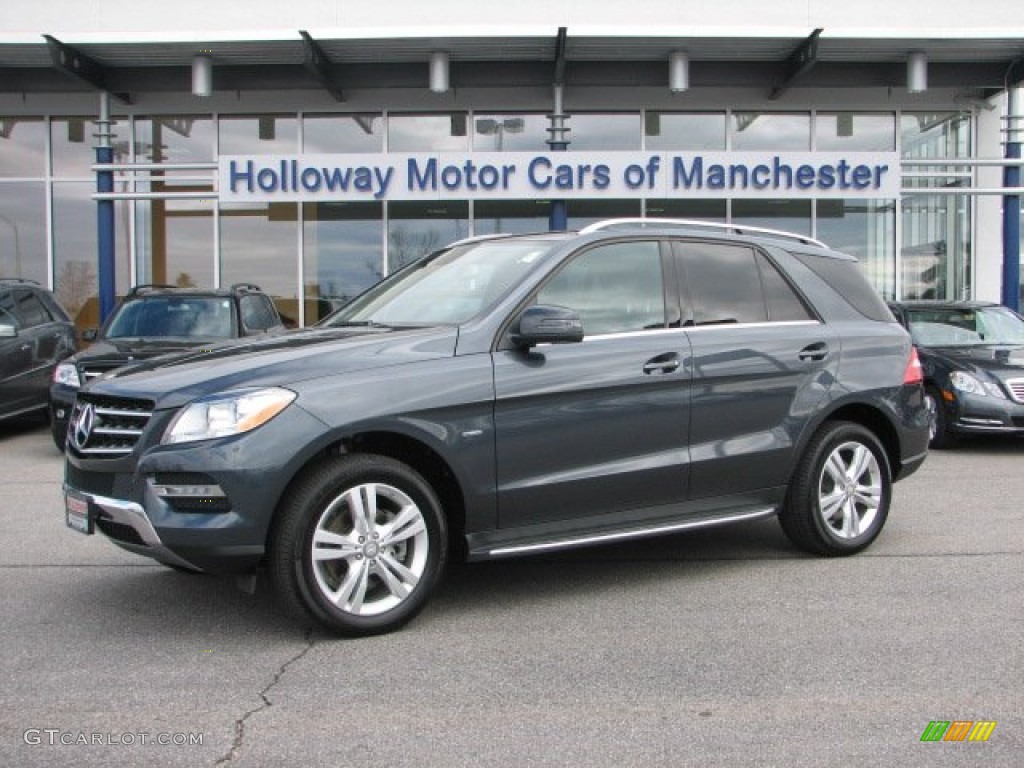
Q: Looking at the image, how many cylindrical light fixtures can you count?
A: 4